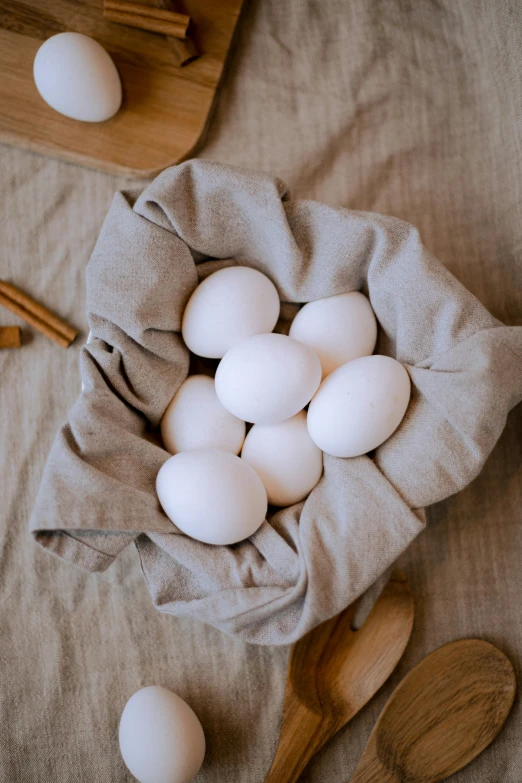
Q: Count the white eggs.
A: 9